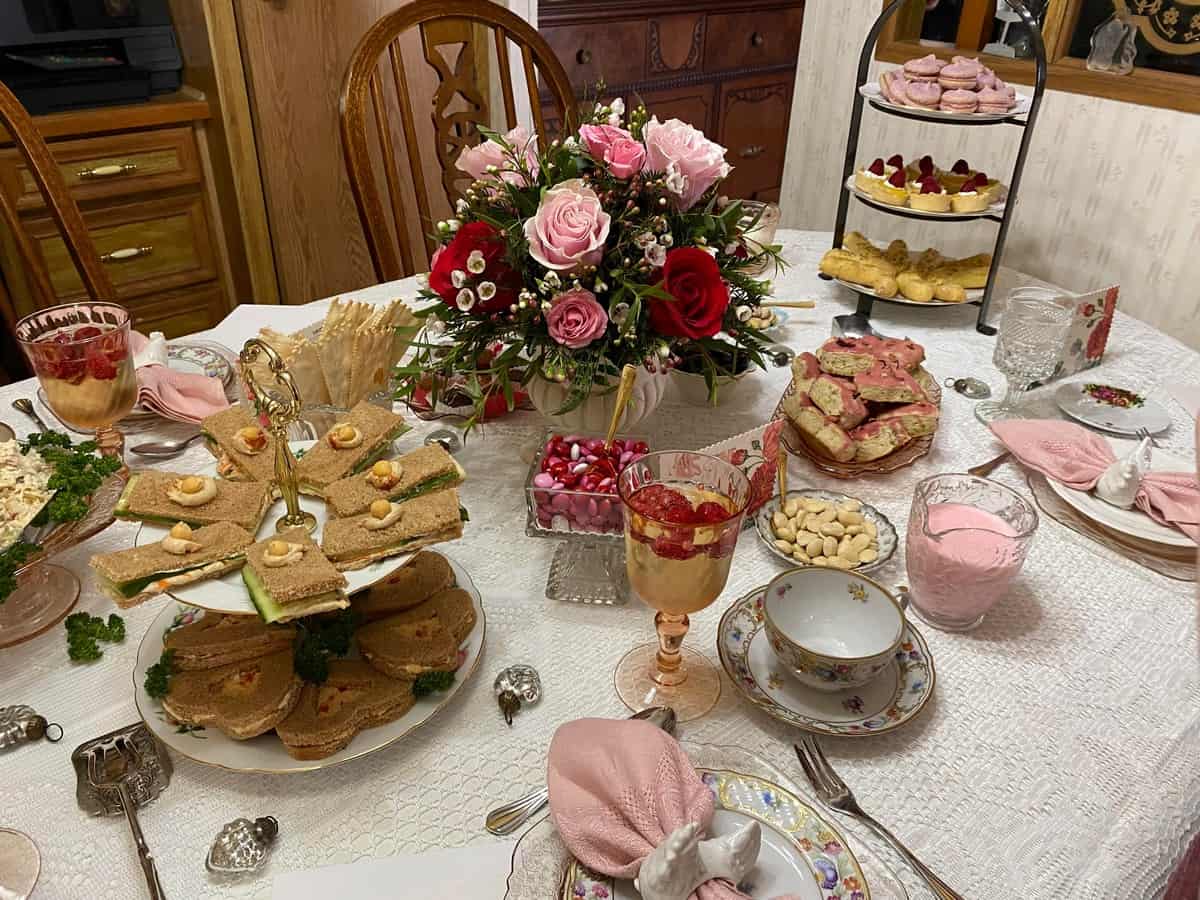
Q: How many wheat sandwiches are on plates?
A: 12